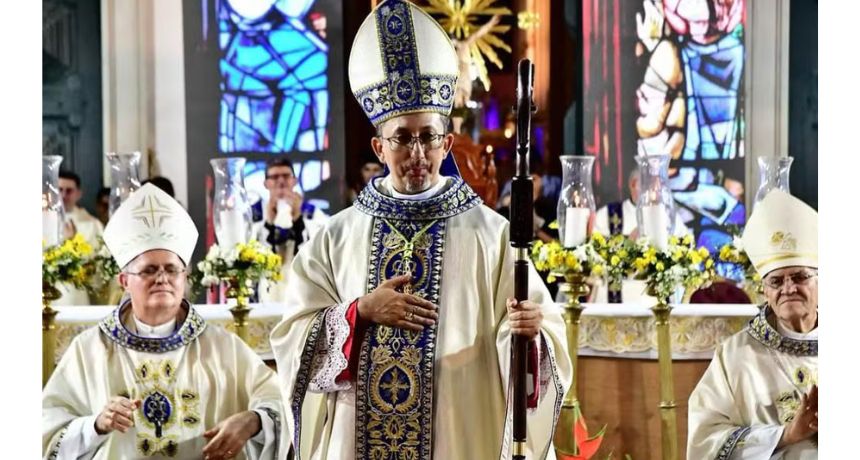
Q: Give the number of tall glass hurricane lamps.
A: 6